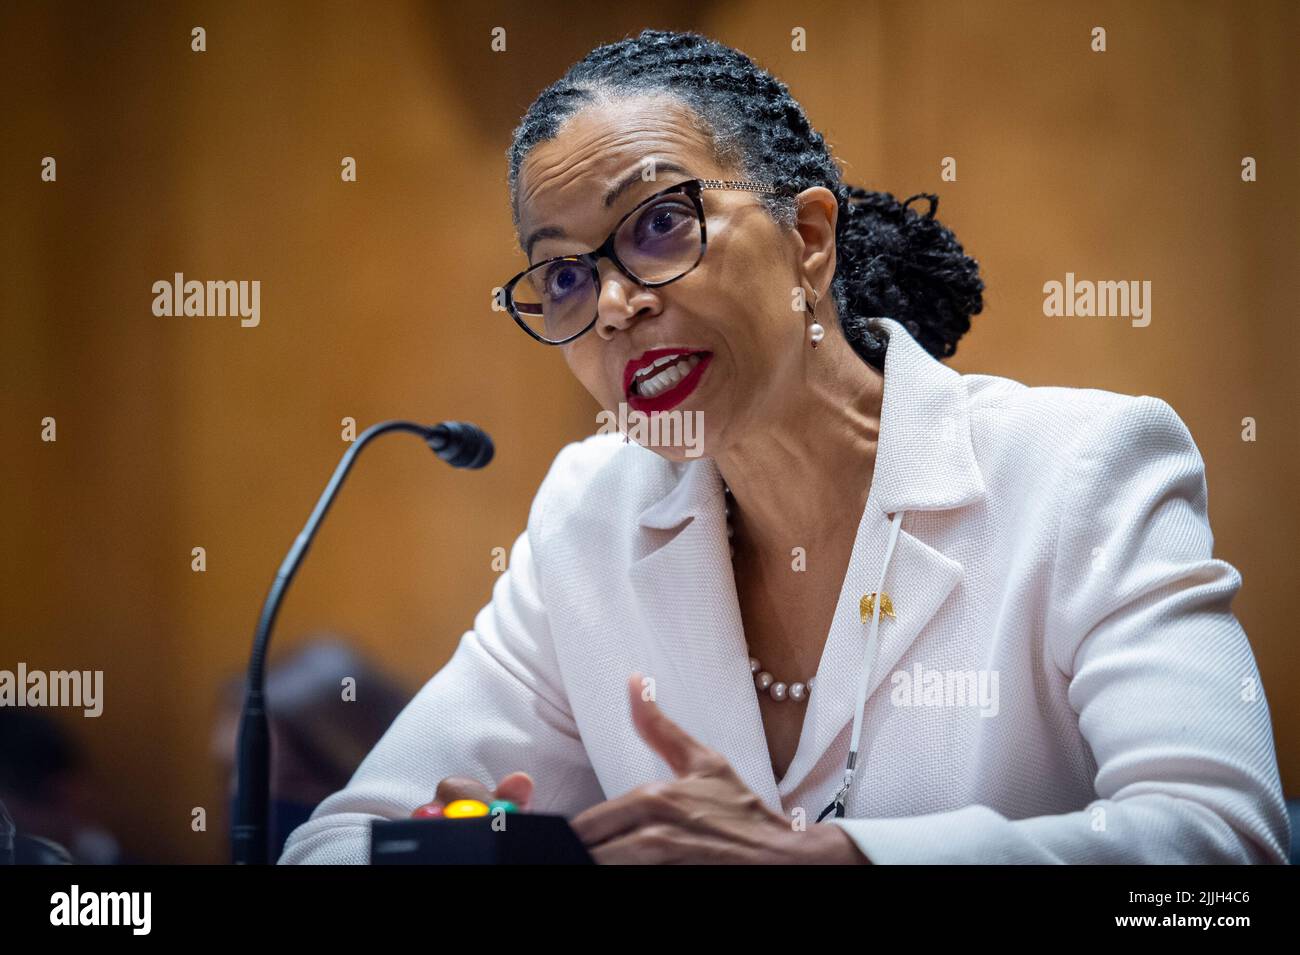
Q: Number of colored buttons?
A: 3